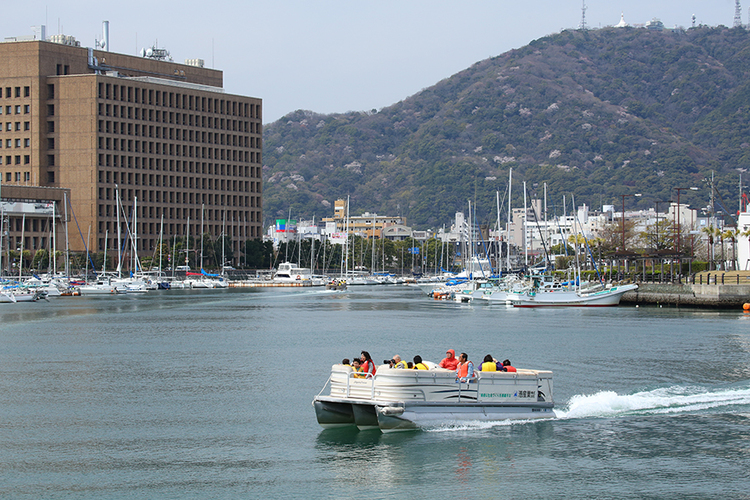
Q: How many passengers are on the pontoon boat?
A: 10